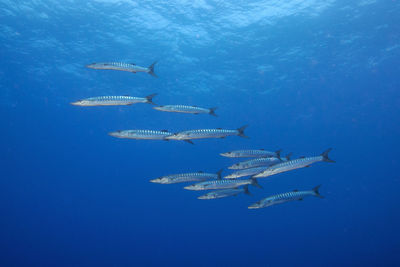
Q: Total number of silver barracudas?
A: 13